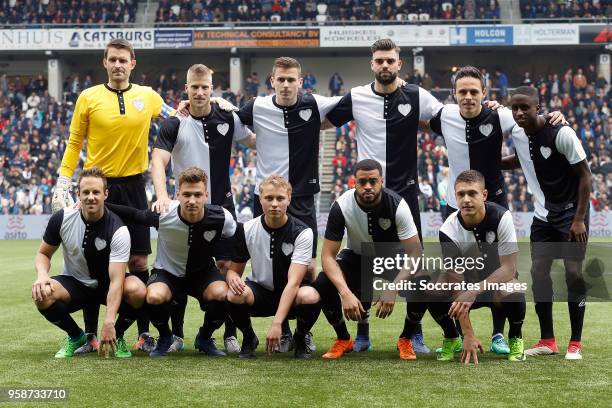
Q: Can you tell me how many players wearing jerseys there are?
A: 11